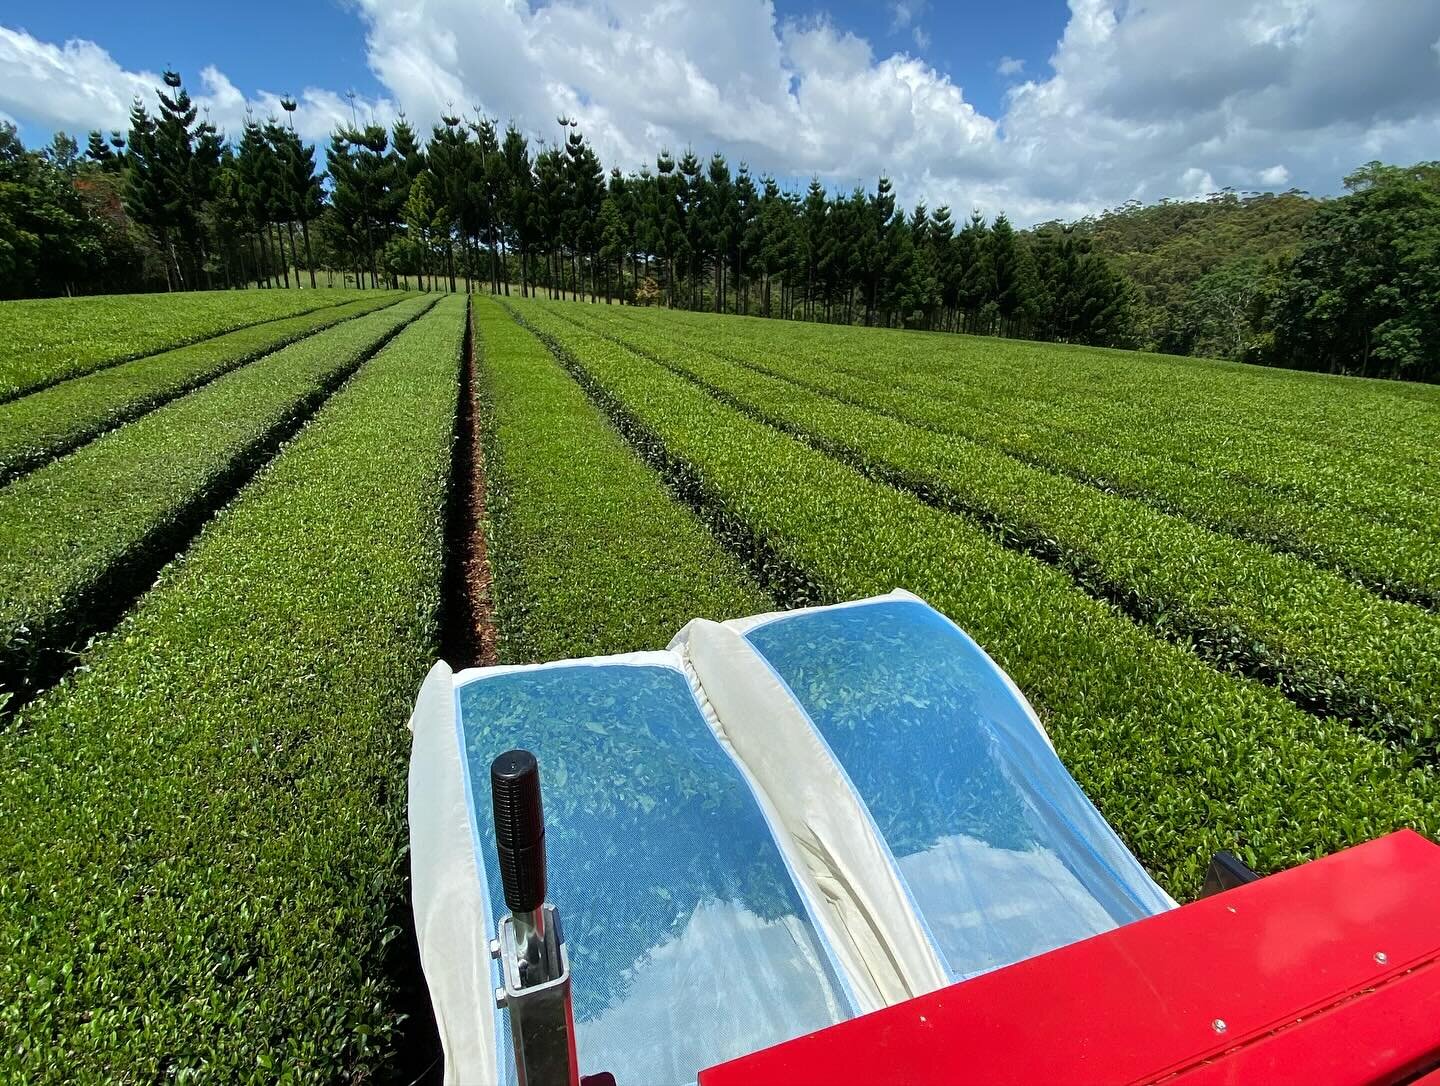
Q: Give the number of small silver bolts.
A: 4